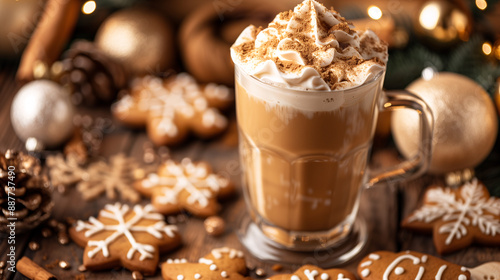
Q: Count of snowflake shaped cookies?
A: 4